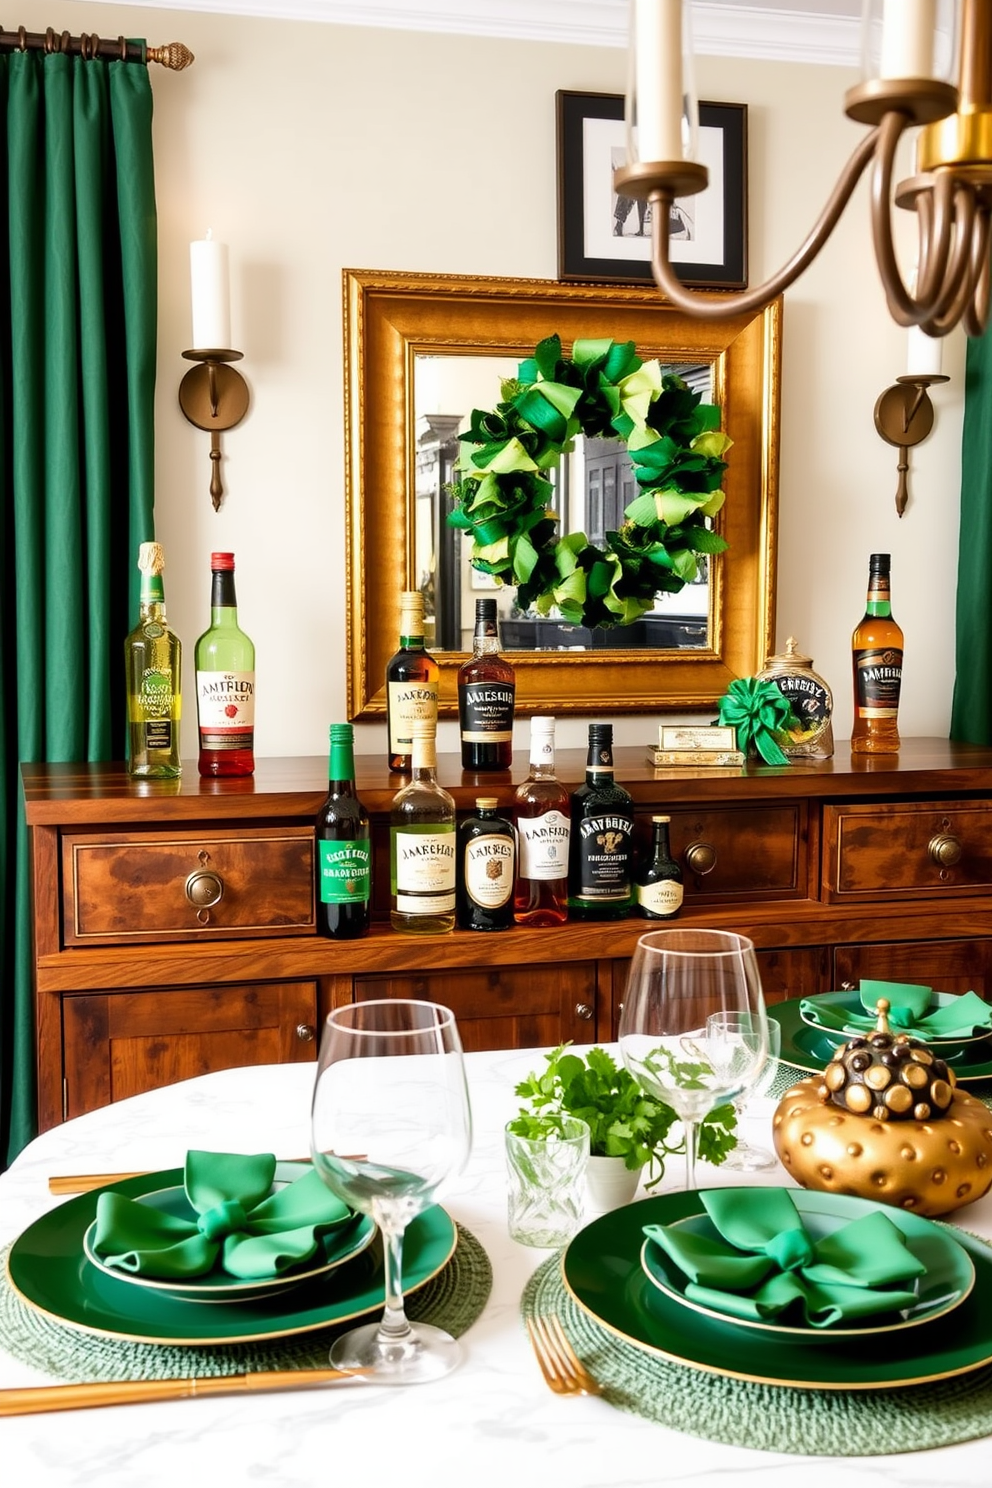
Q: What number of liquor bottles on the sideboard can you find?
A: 11